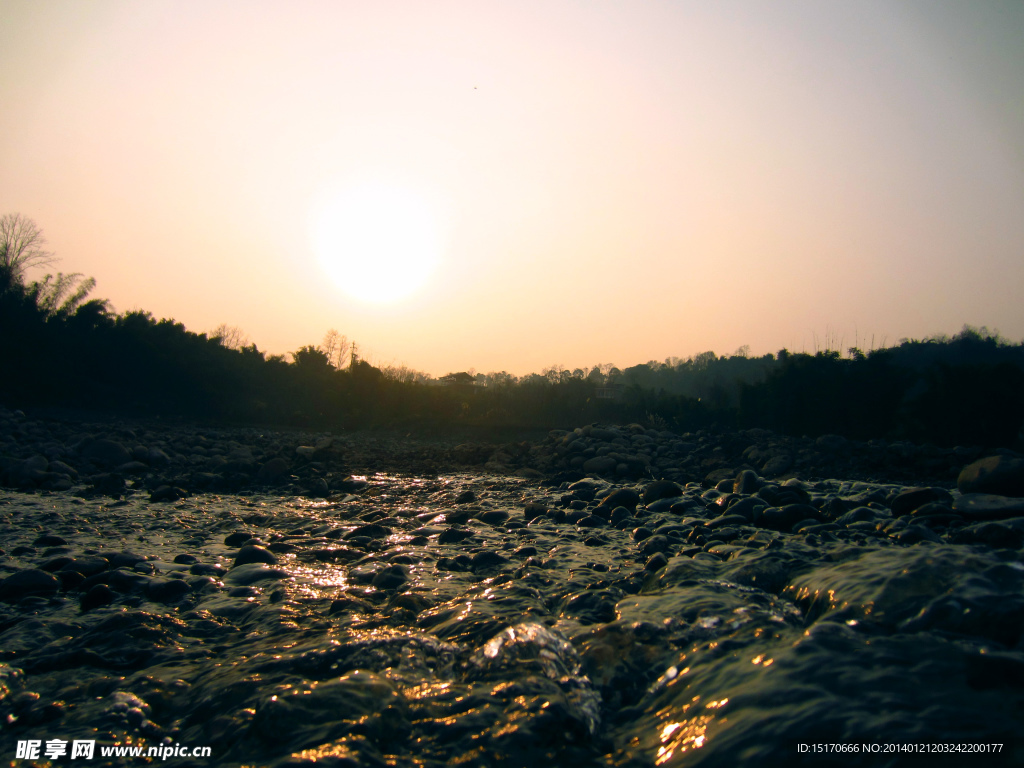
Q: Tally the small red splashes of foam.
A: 0